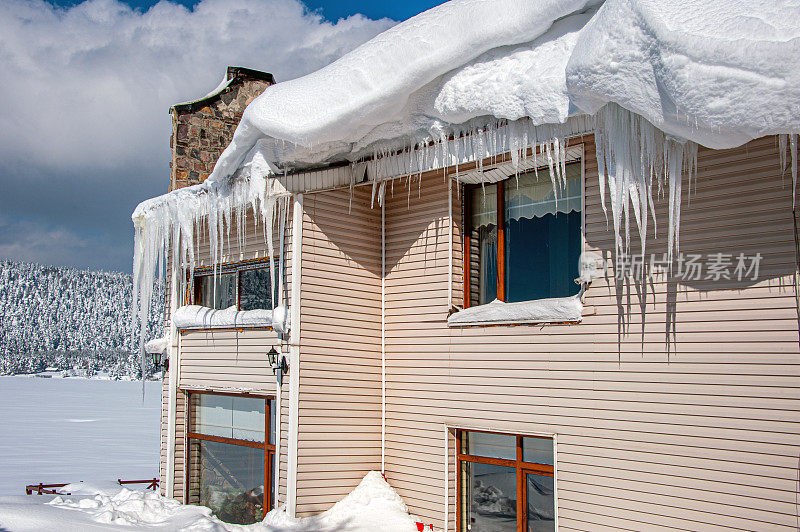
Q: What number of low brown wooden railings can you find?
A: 2